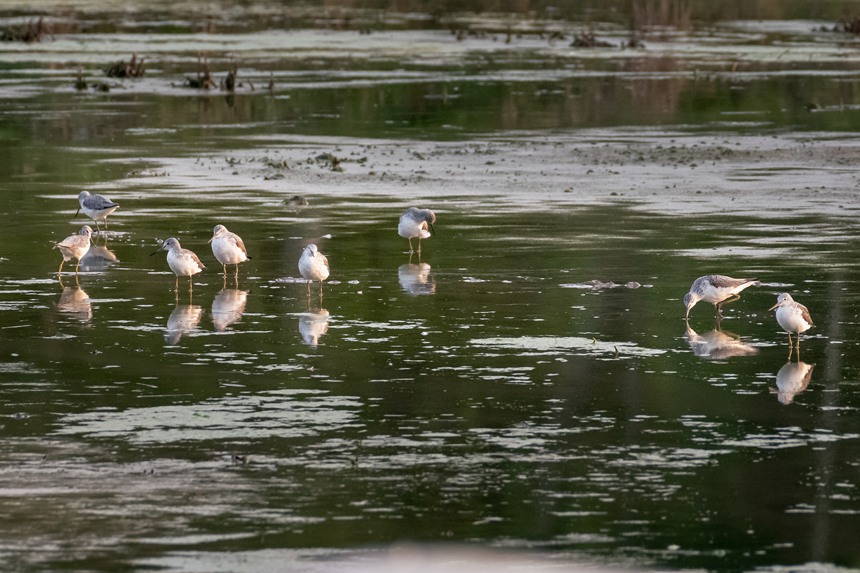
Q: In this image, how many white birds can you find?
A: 8